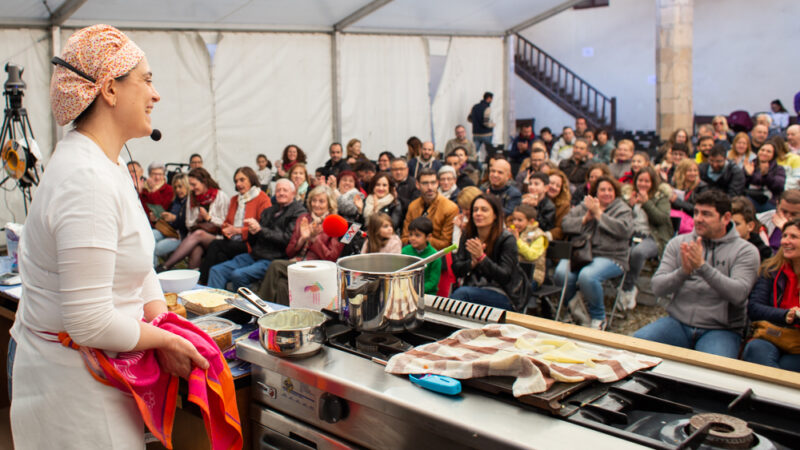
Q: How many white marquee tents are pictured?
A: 1